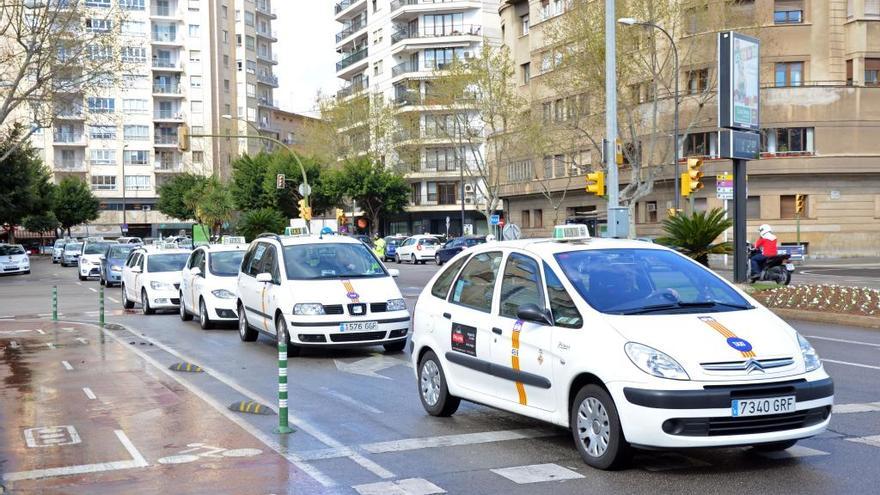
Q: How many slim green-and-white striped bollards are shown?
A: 3